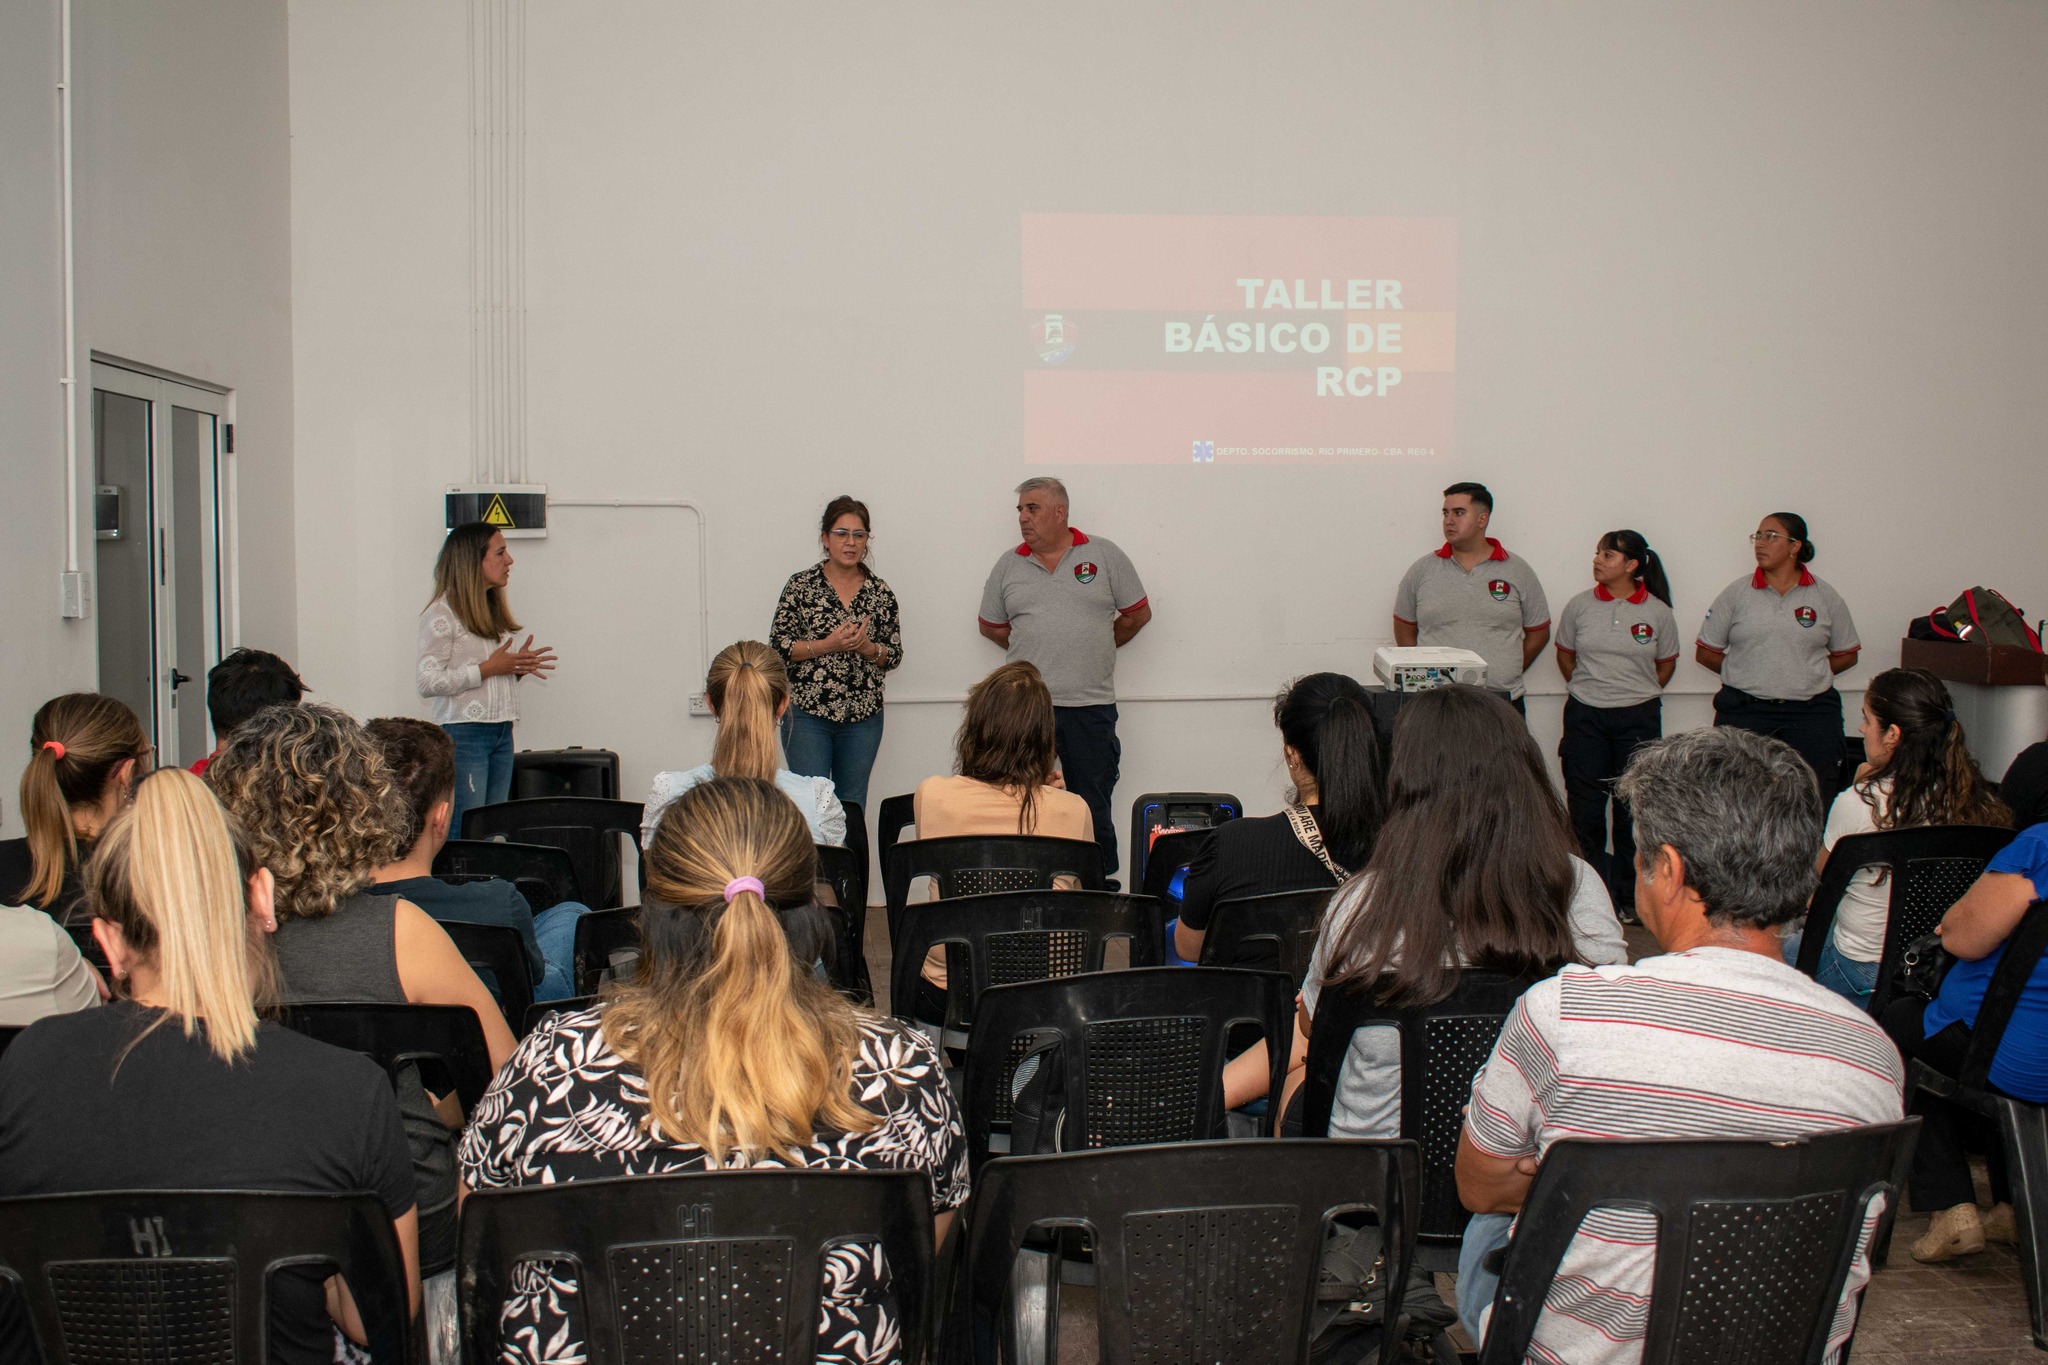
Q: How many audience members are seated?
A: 15